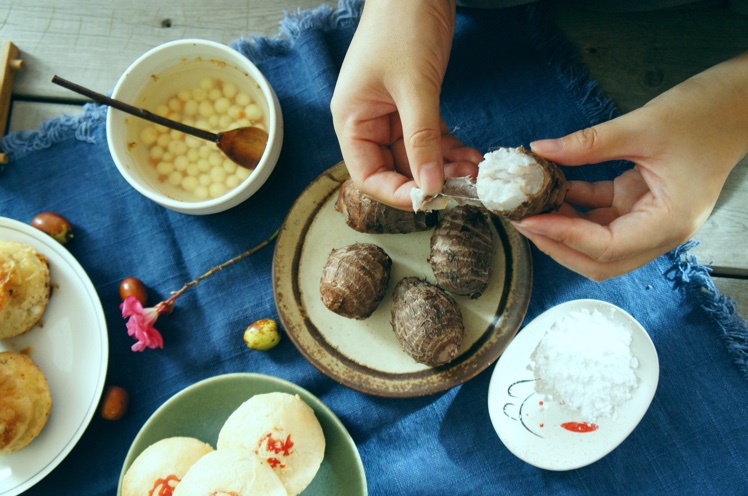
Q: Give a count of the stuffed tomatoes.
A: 0